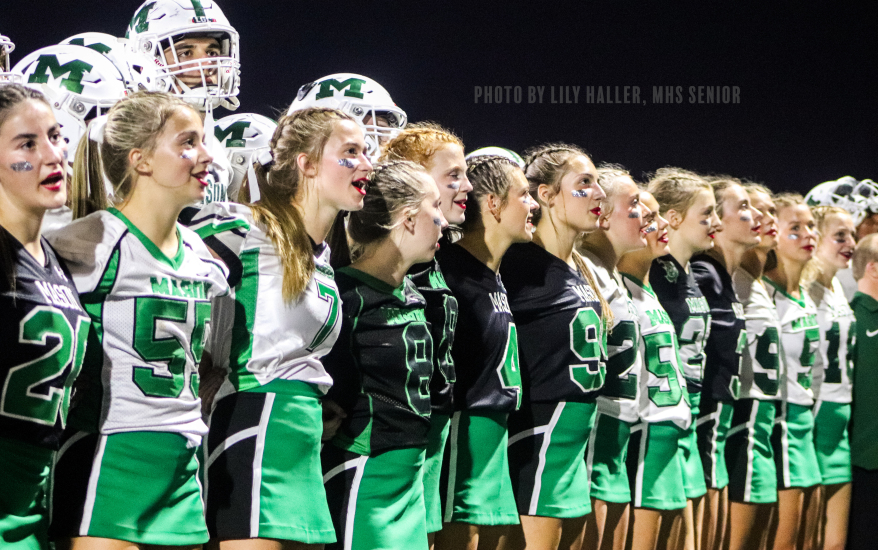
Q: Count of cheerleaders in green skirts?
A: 14